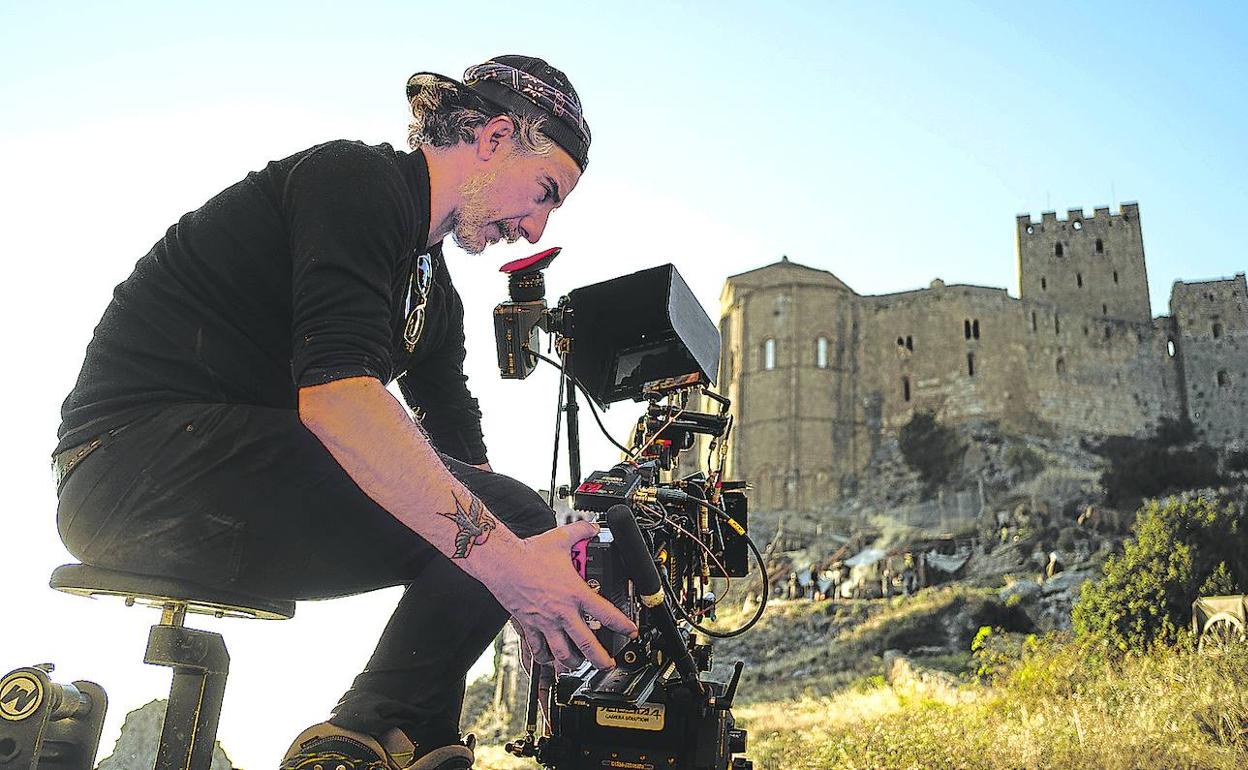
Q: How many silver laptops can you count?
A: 0